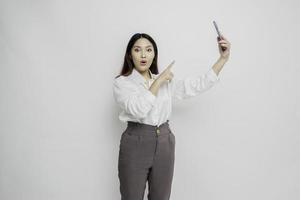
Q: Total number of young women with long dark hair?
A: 1